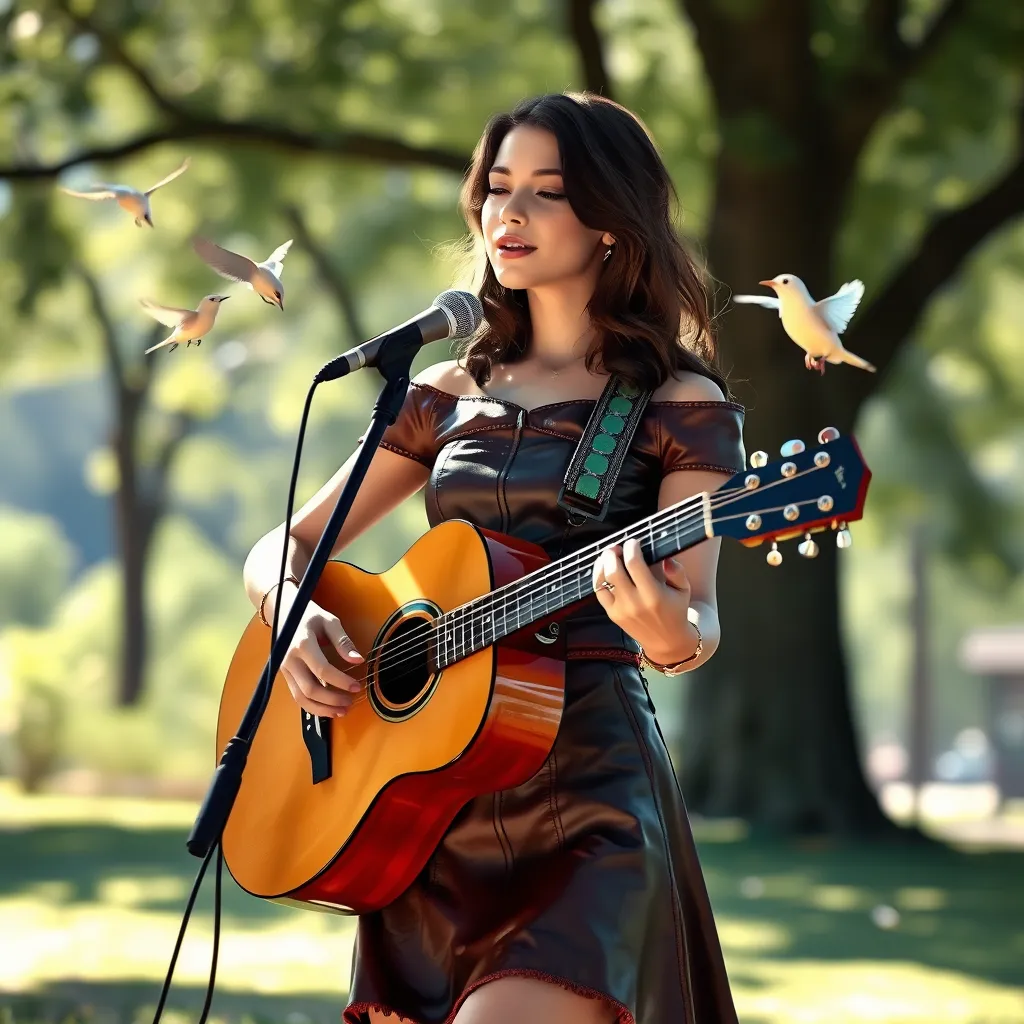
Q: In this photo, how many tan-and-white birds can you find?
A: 4